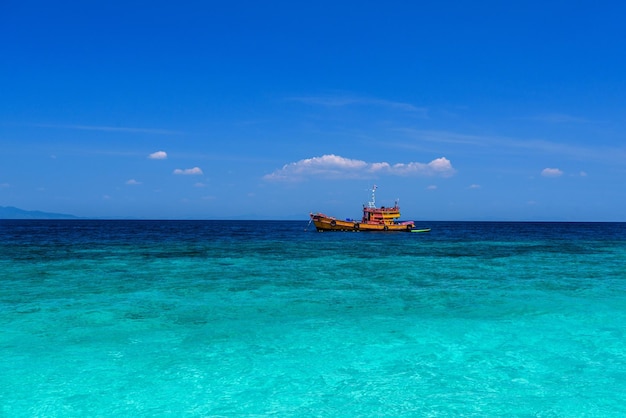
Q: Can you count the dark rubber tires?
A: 4